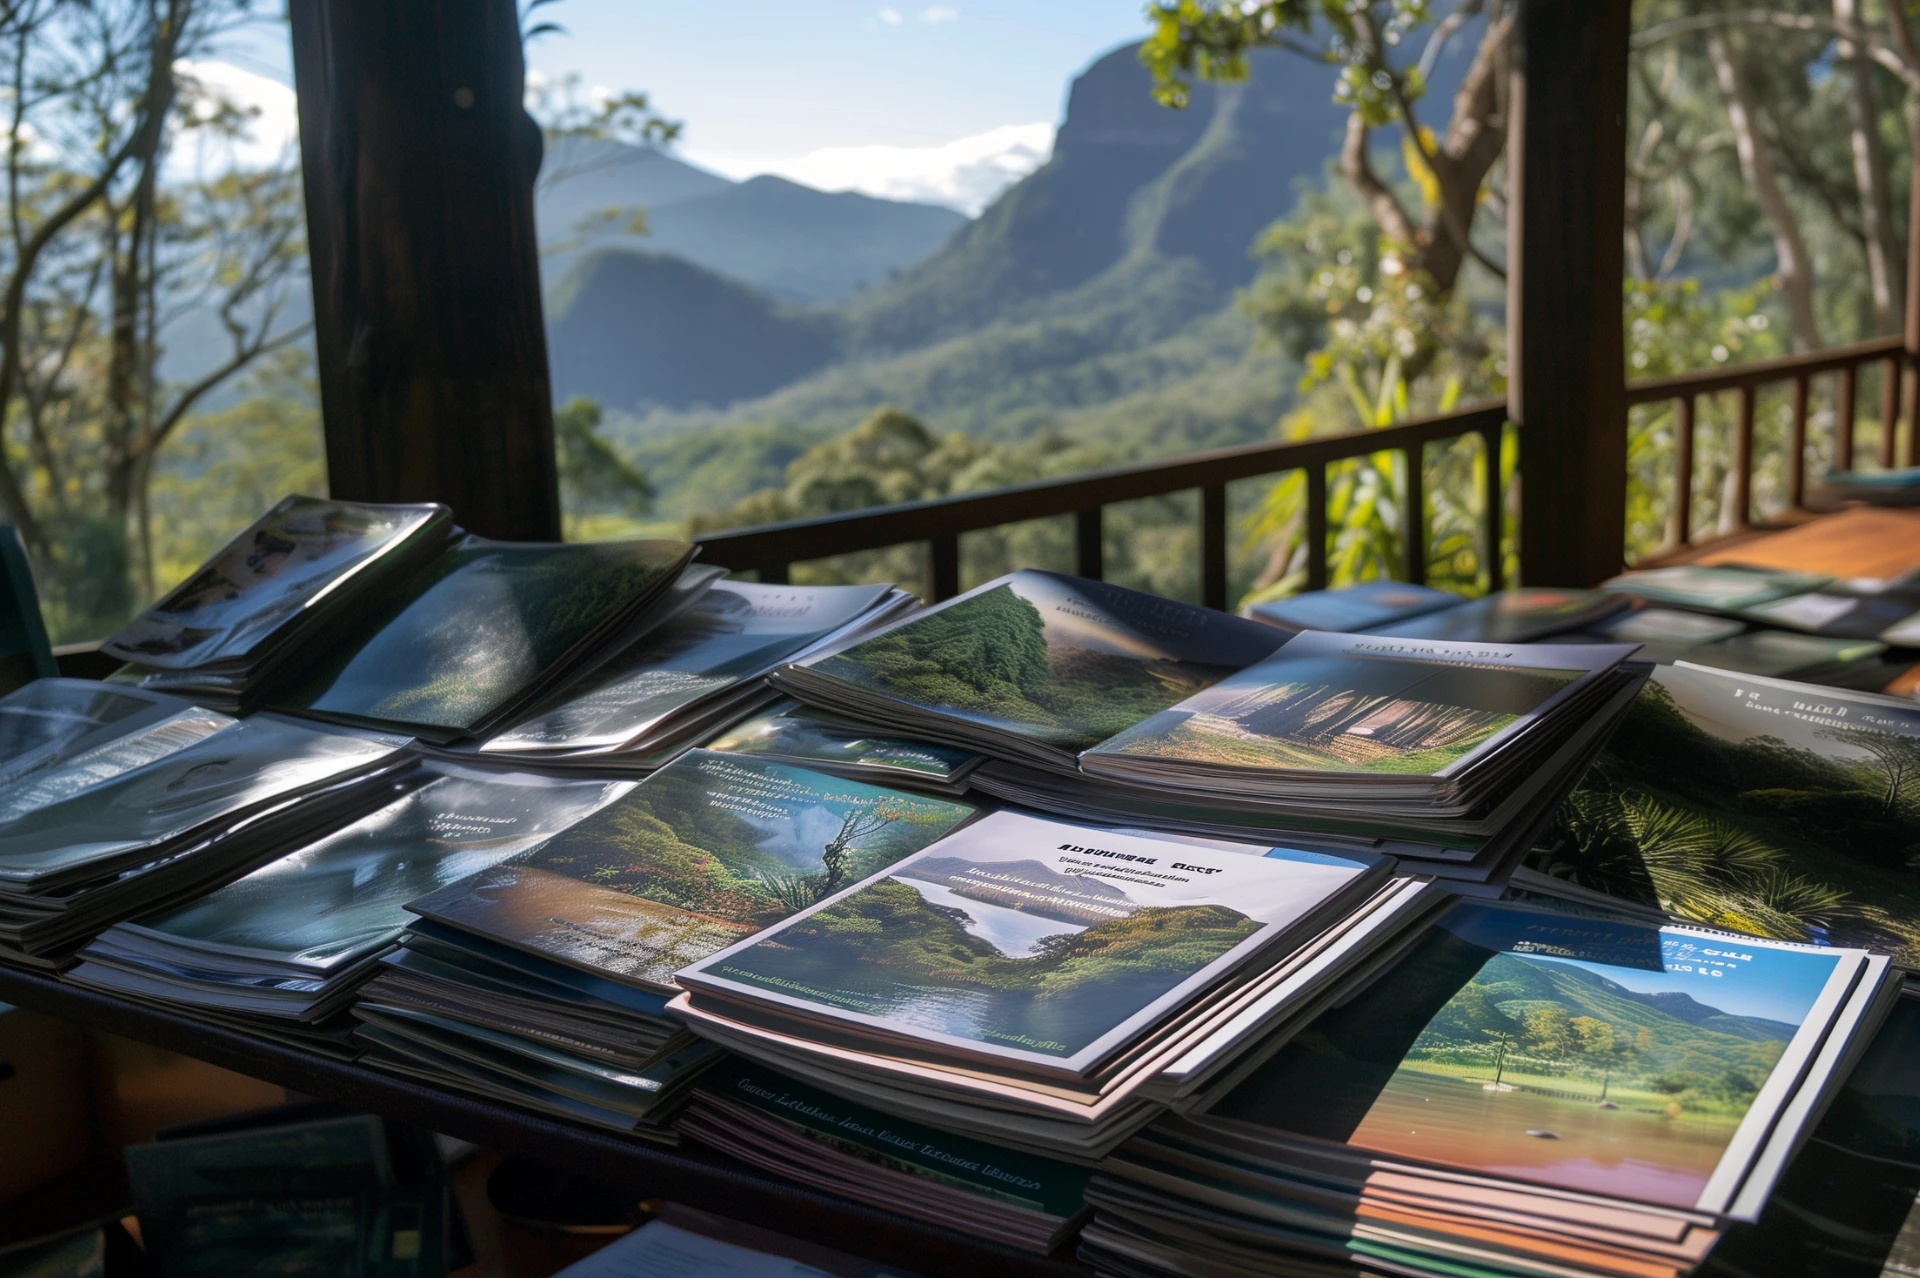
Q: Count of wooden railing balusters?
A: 12